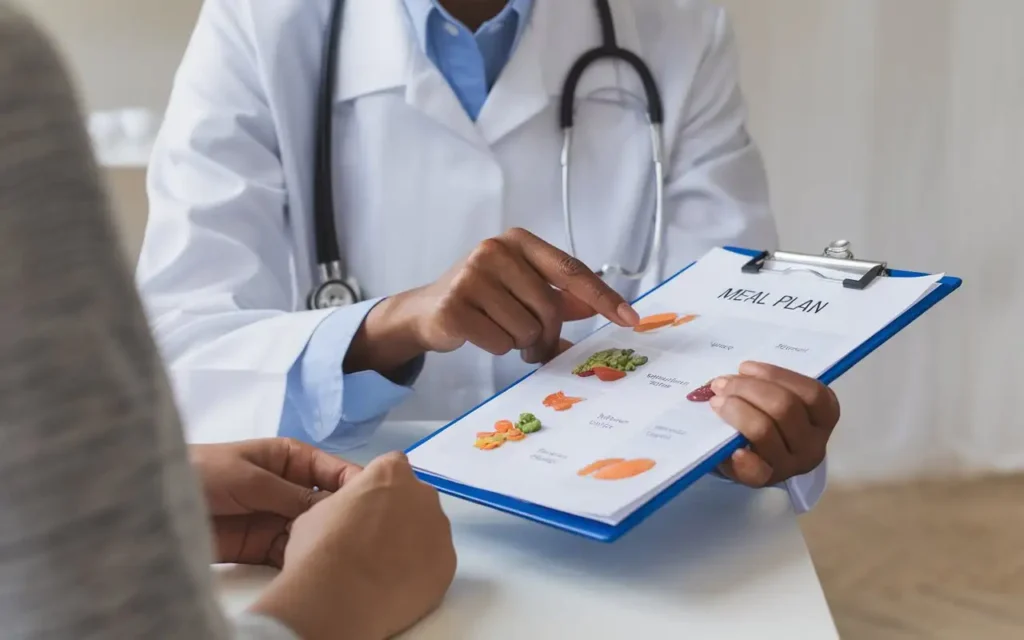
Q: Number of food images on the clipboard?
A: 6